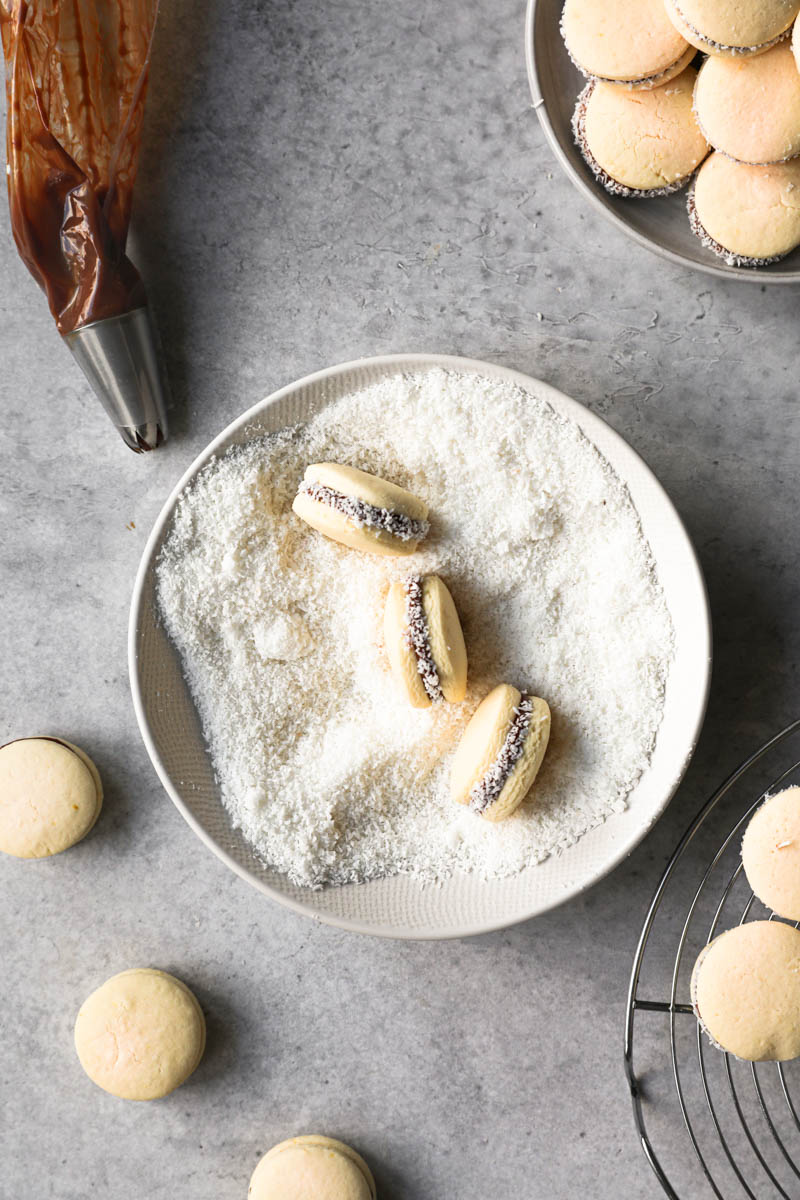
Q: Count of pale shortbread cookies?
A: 14